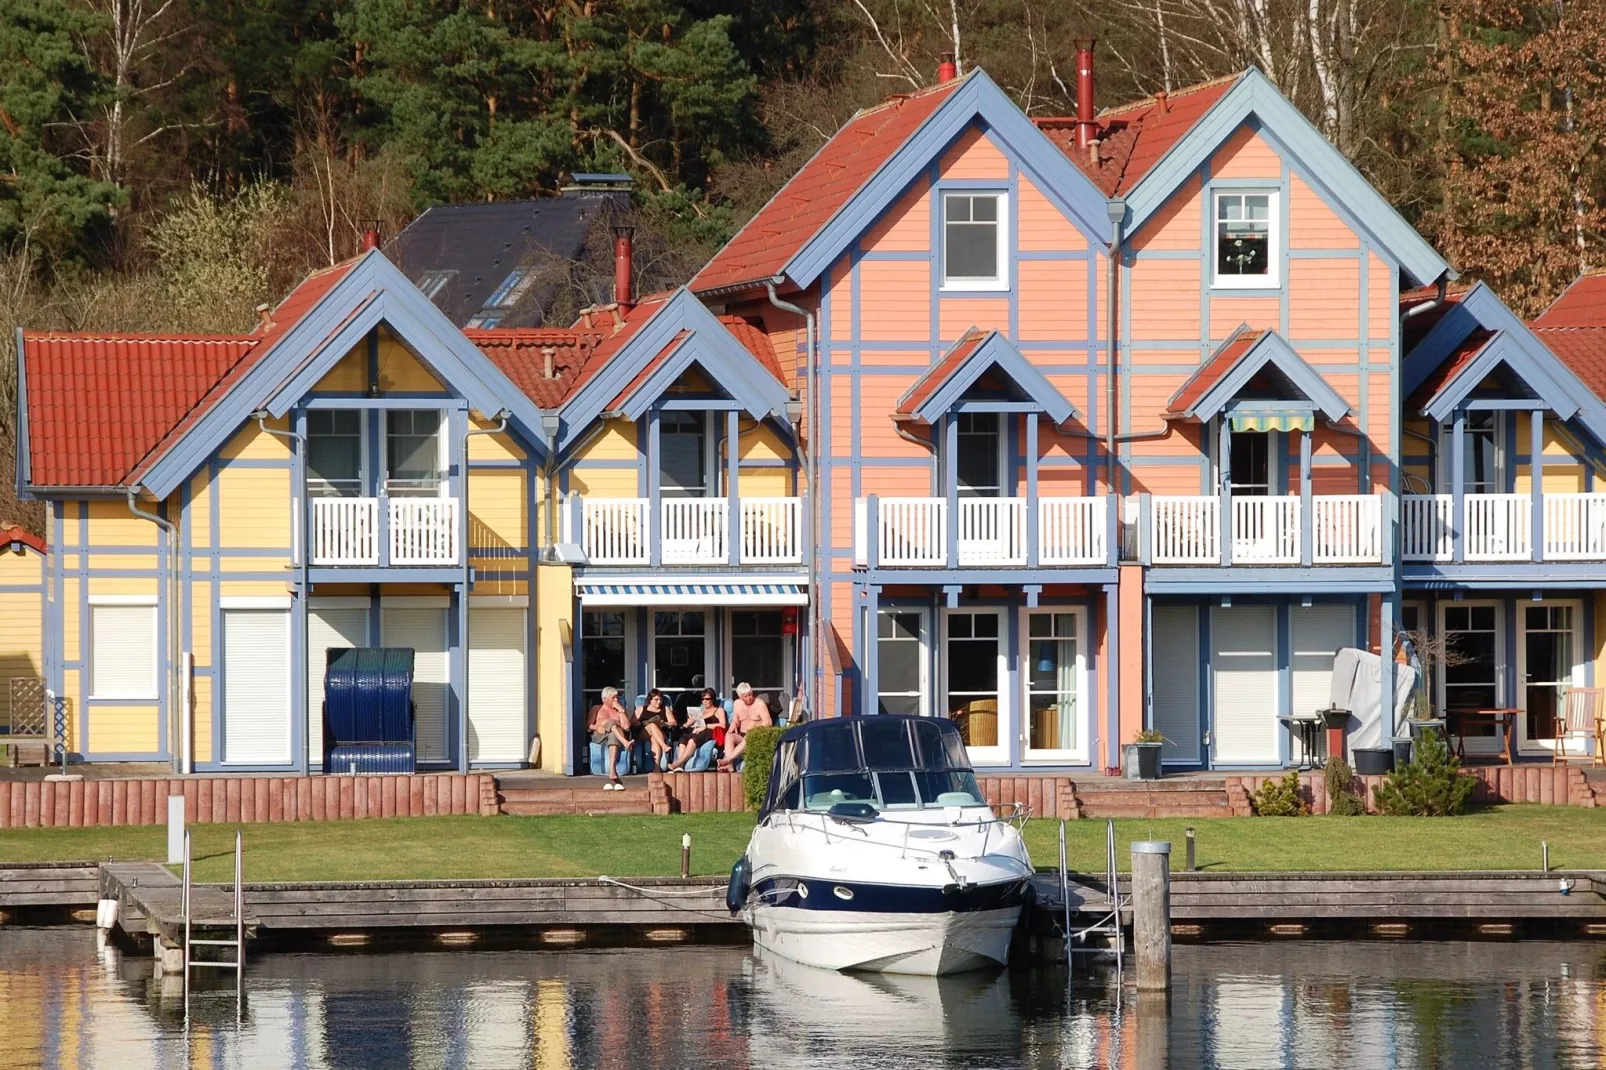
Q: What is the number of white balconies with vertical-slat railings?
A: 5